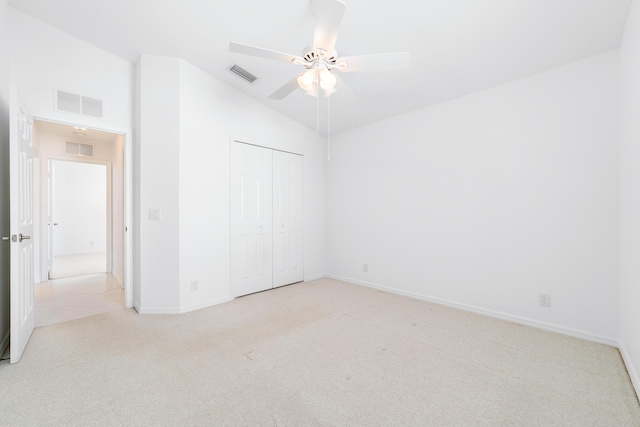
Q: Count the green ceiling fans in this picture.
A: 0